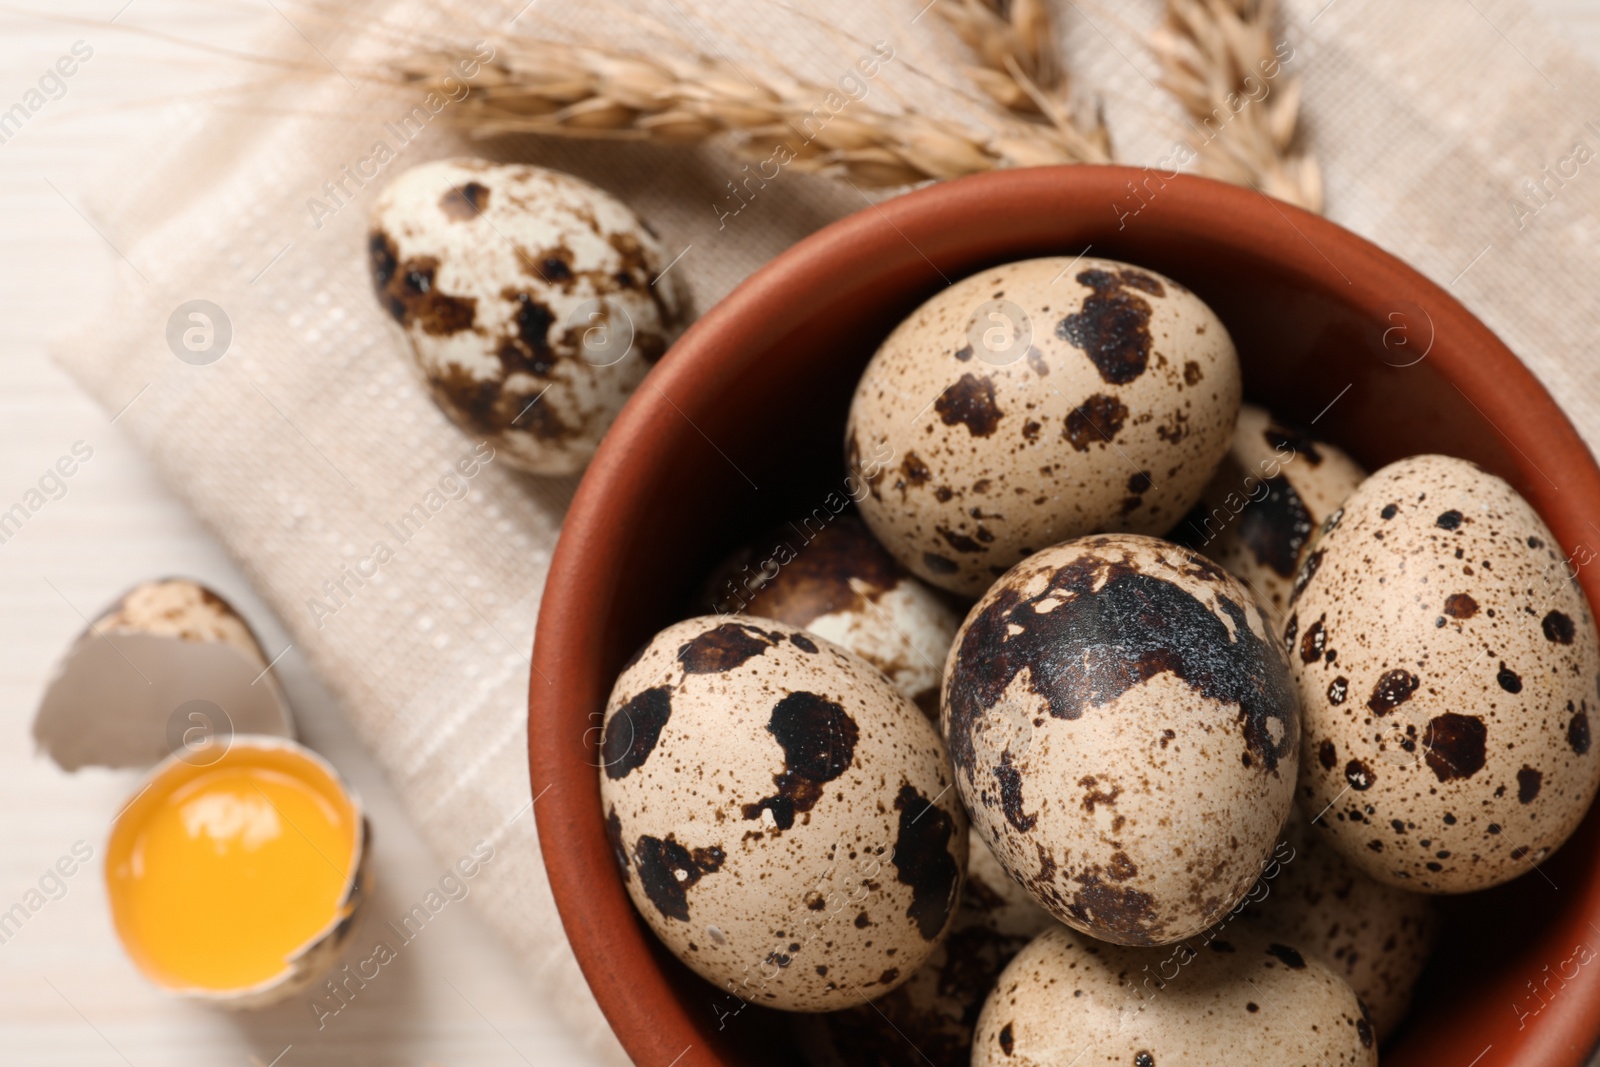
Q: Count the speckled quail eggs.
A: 11